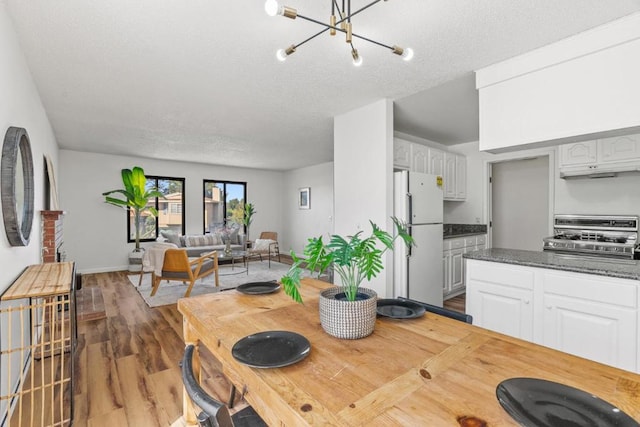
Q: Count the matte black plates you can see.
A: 4